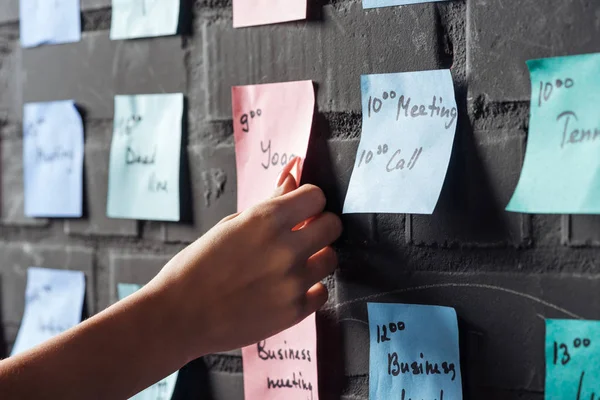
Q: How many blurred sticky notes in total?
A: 6